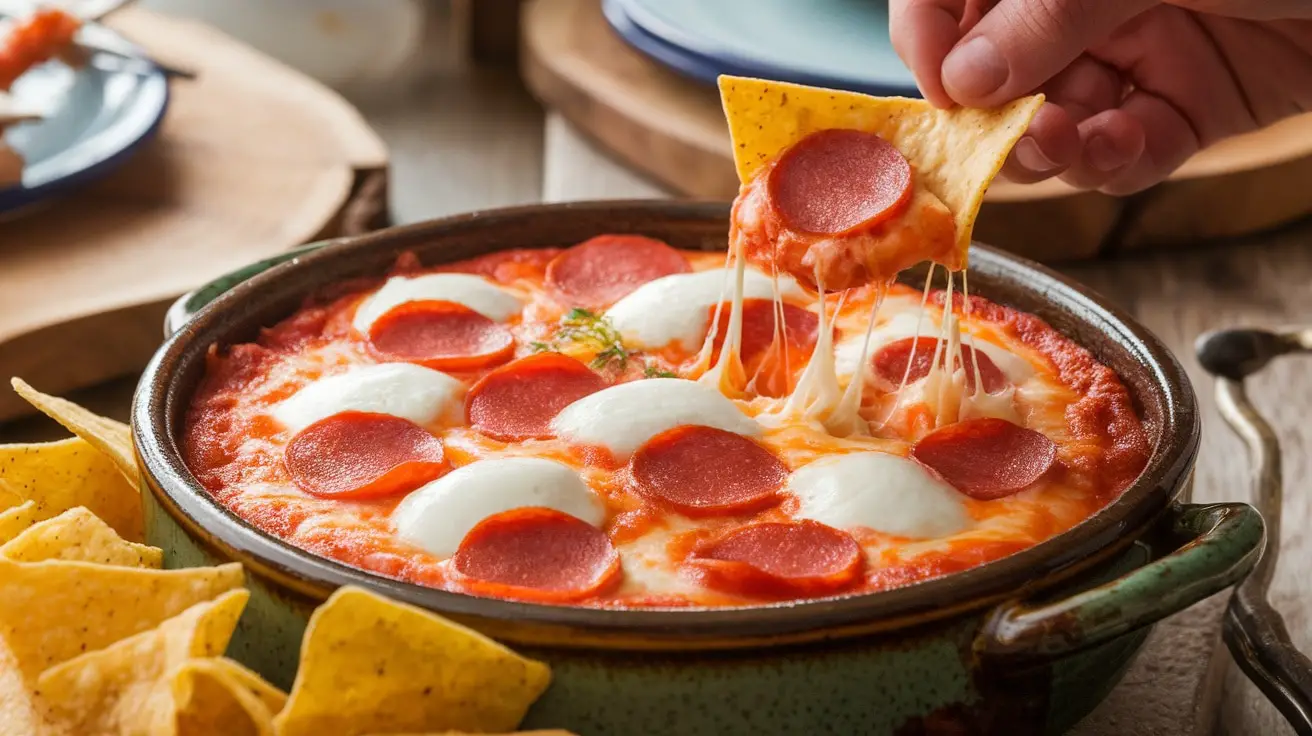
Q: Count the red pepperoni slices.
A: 11